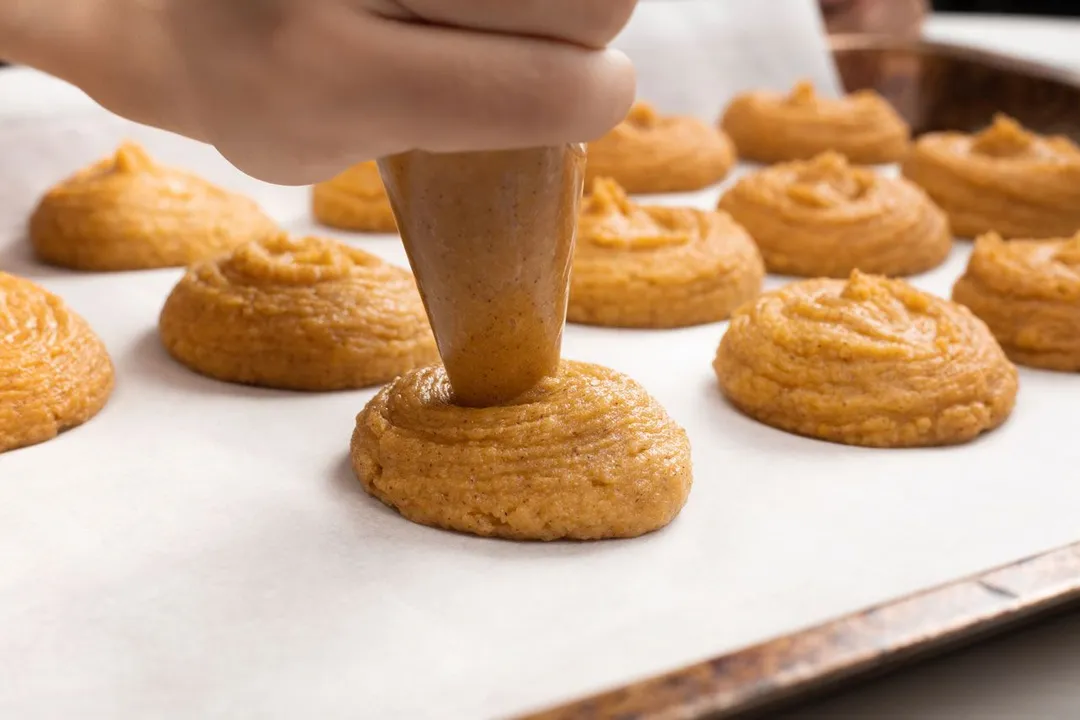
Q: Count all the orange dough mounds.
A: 12